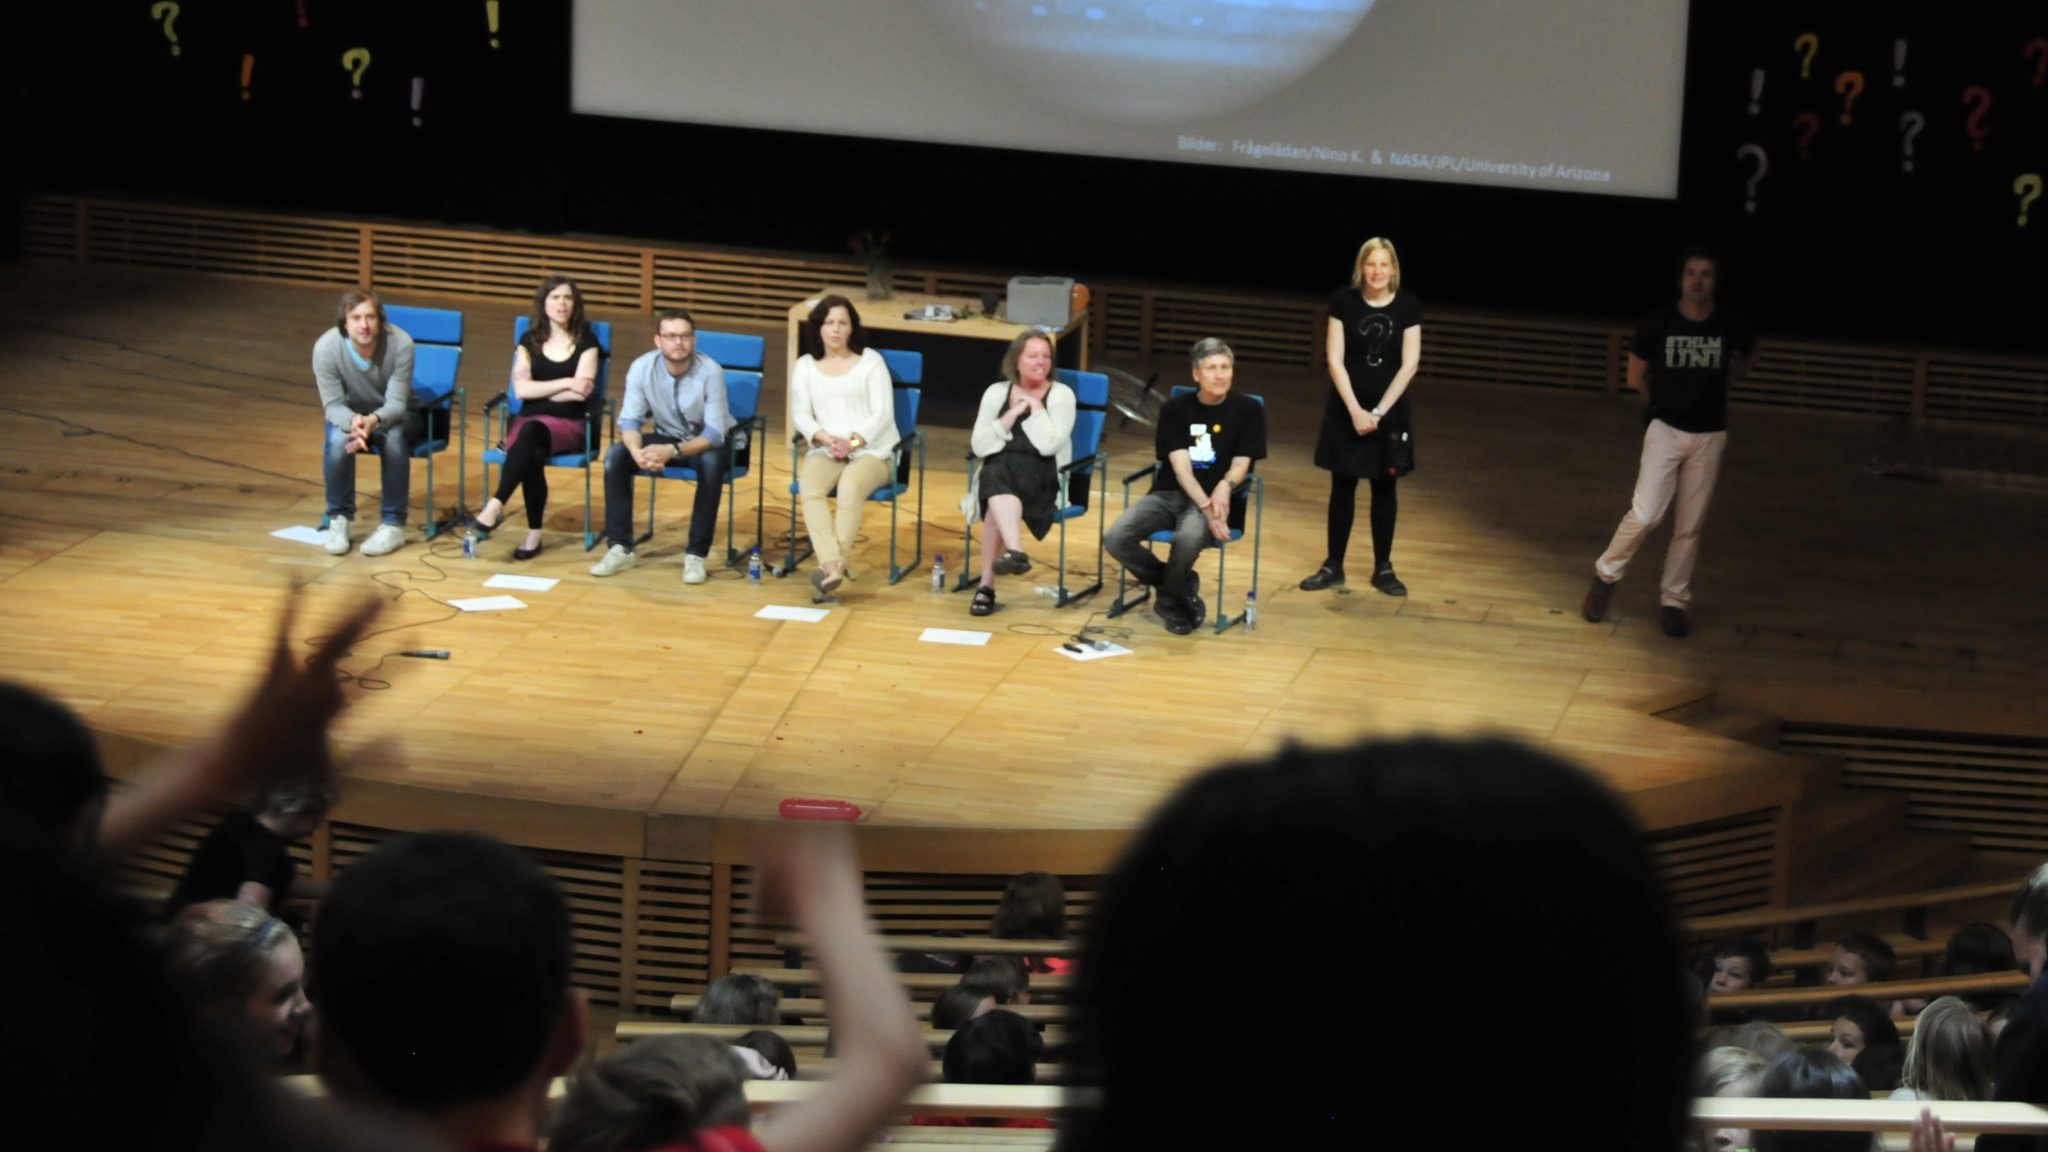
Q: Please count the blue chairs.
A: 6